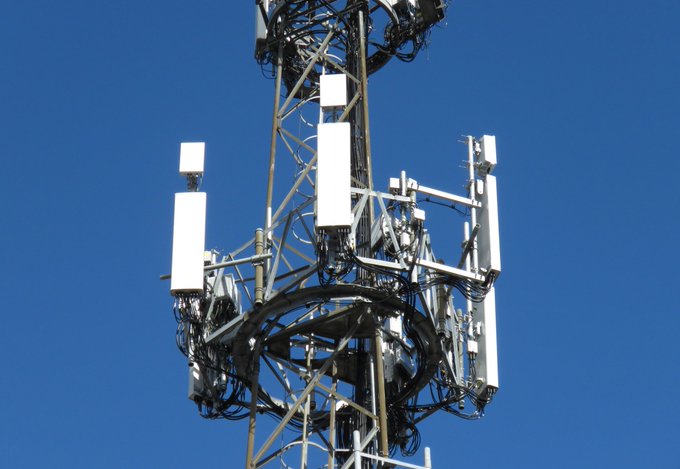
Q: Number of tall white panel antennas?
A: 4